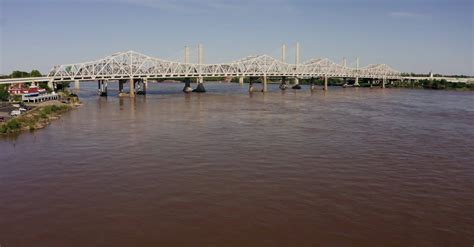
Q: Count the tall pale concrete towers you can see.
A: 6